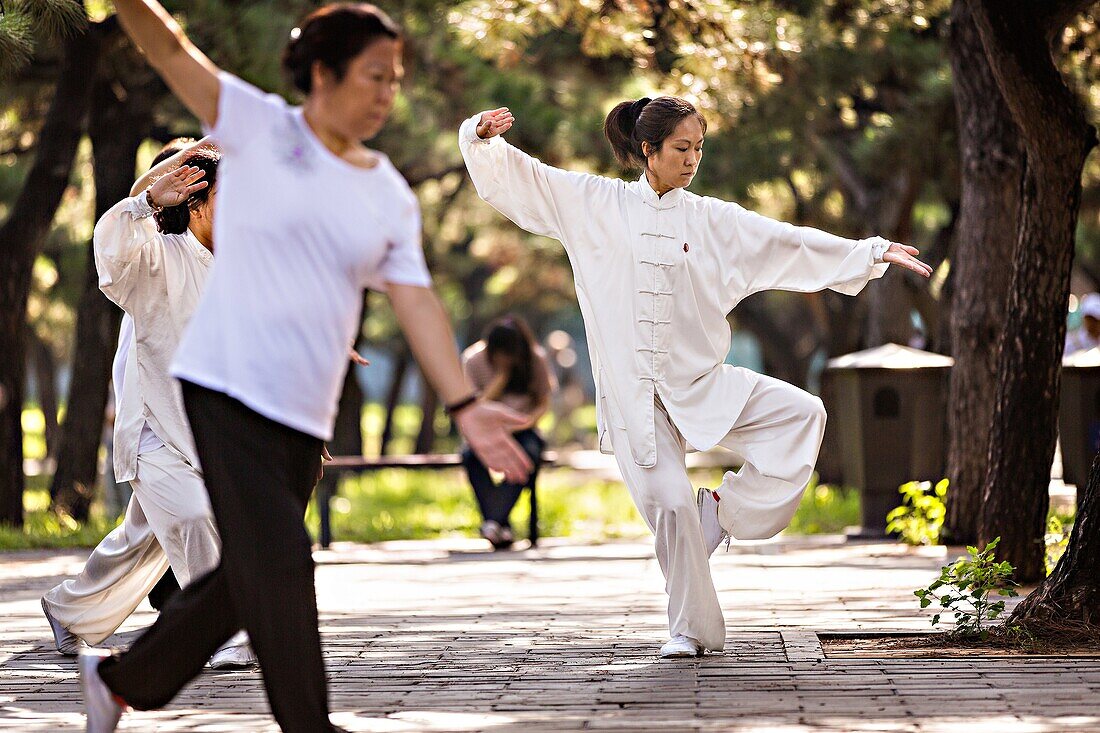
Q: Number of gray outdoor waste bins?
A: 2